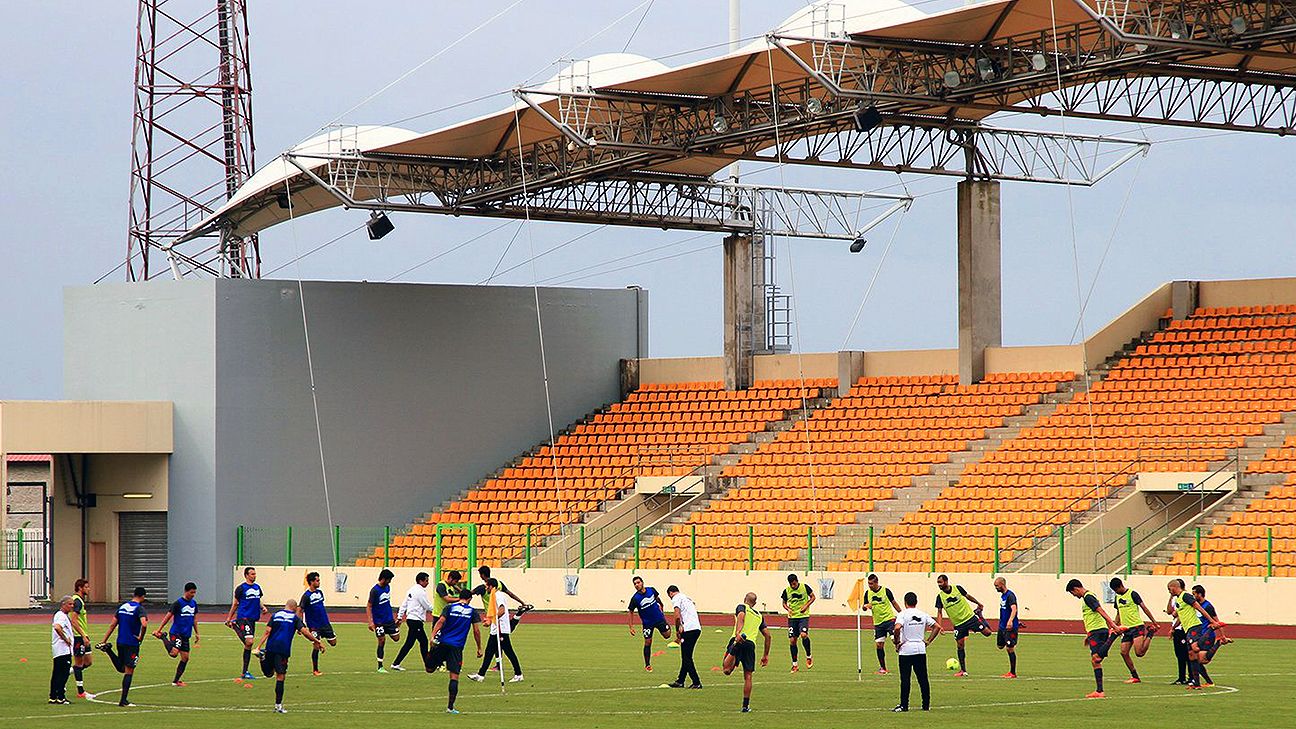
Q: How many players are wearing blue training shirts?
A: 10